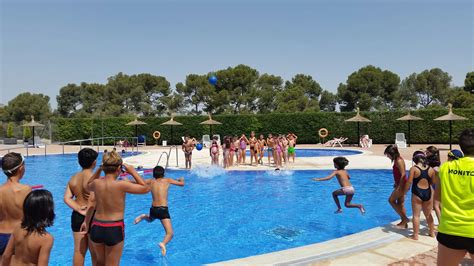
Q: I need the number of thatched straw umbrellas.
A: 7